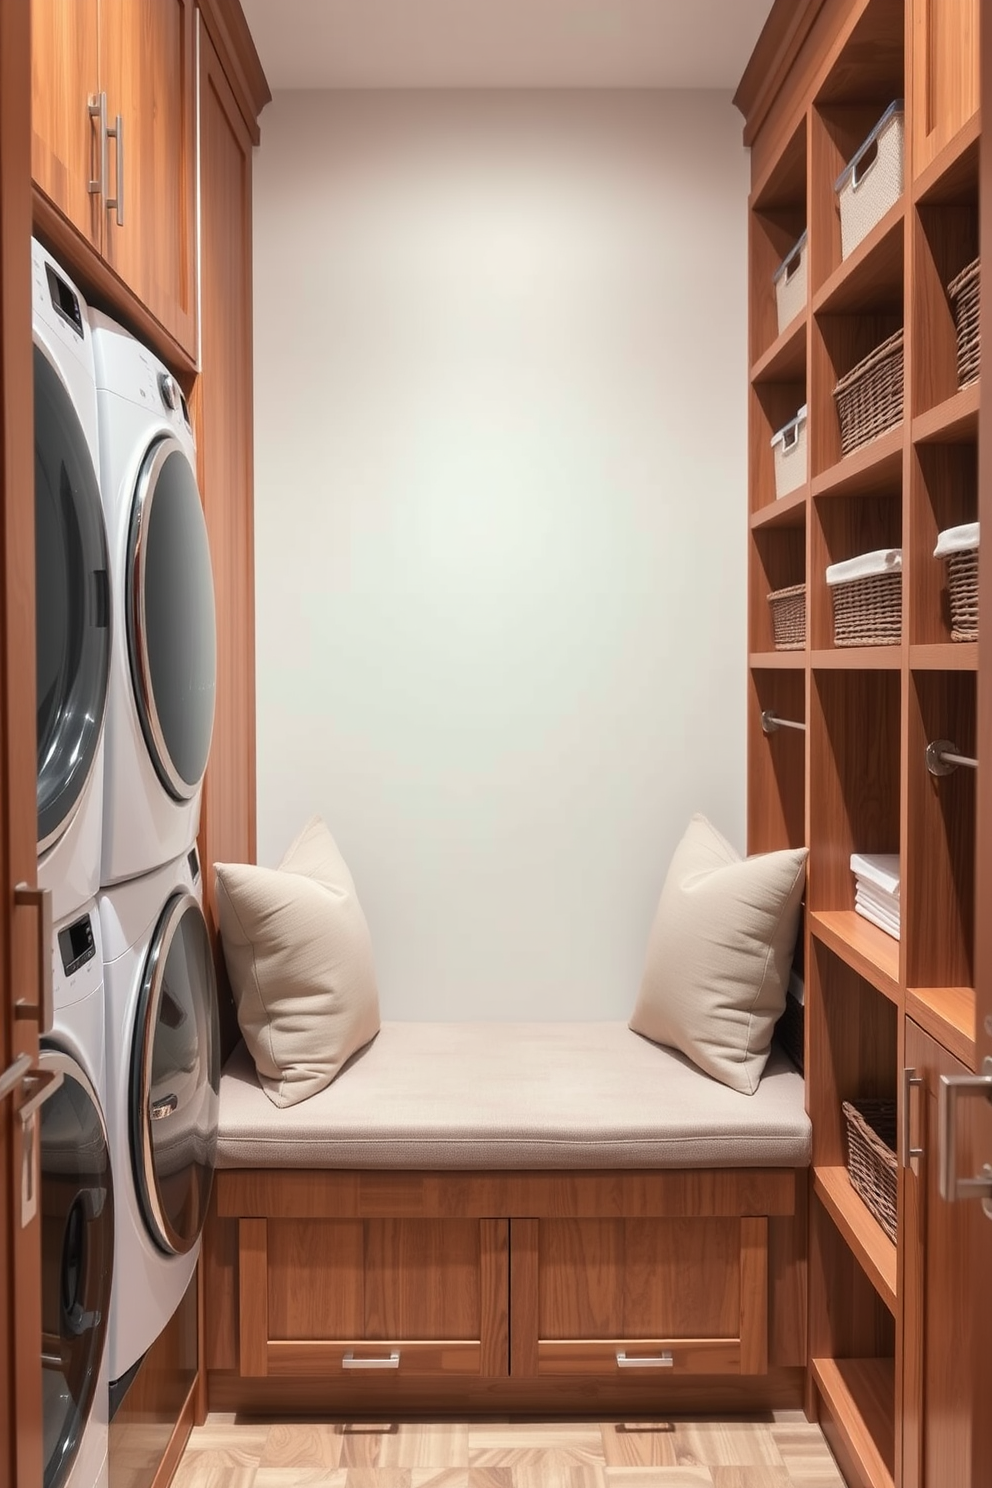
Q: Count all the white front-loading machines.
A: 4